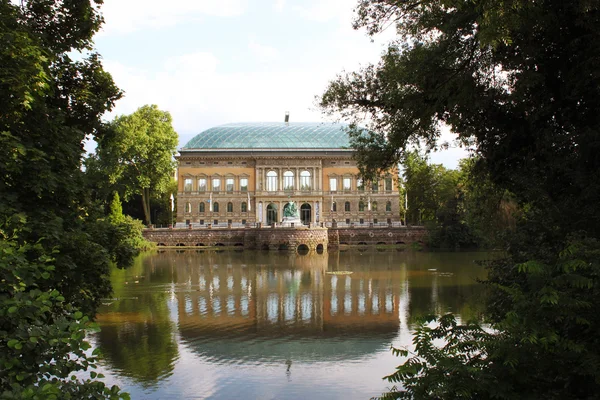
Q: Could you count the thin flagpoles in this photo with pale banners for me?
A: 6